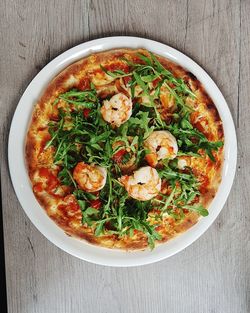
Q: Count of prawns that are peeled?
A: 4